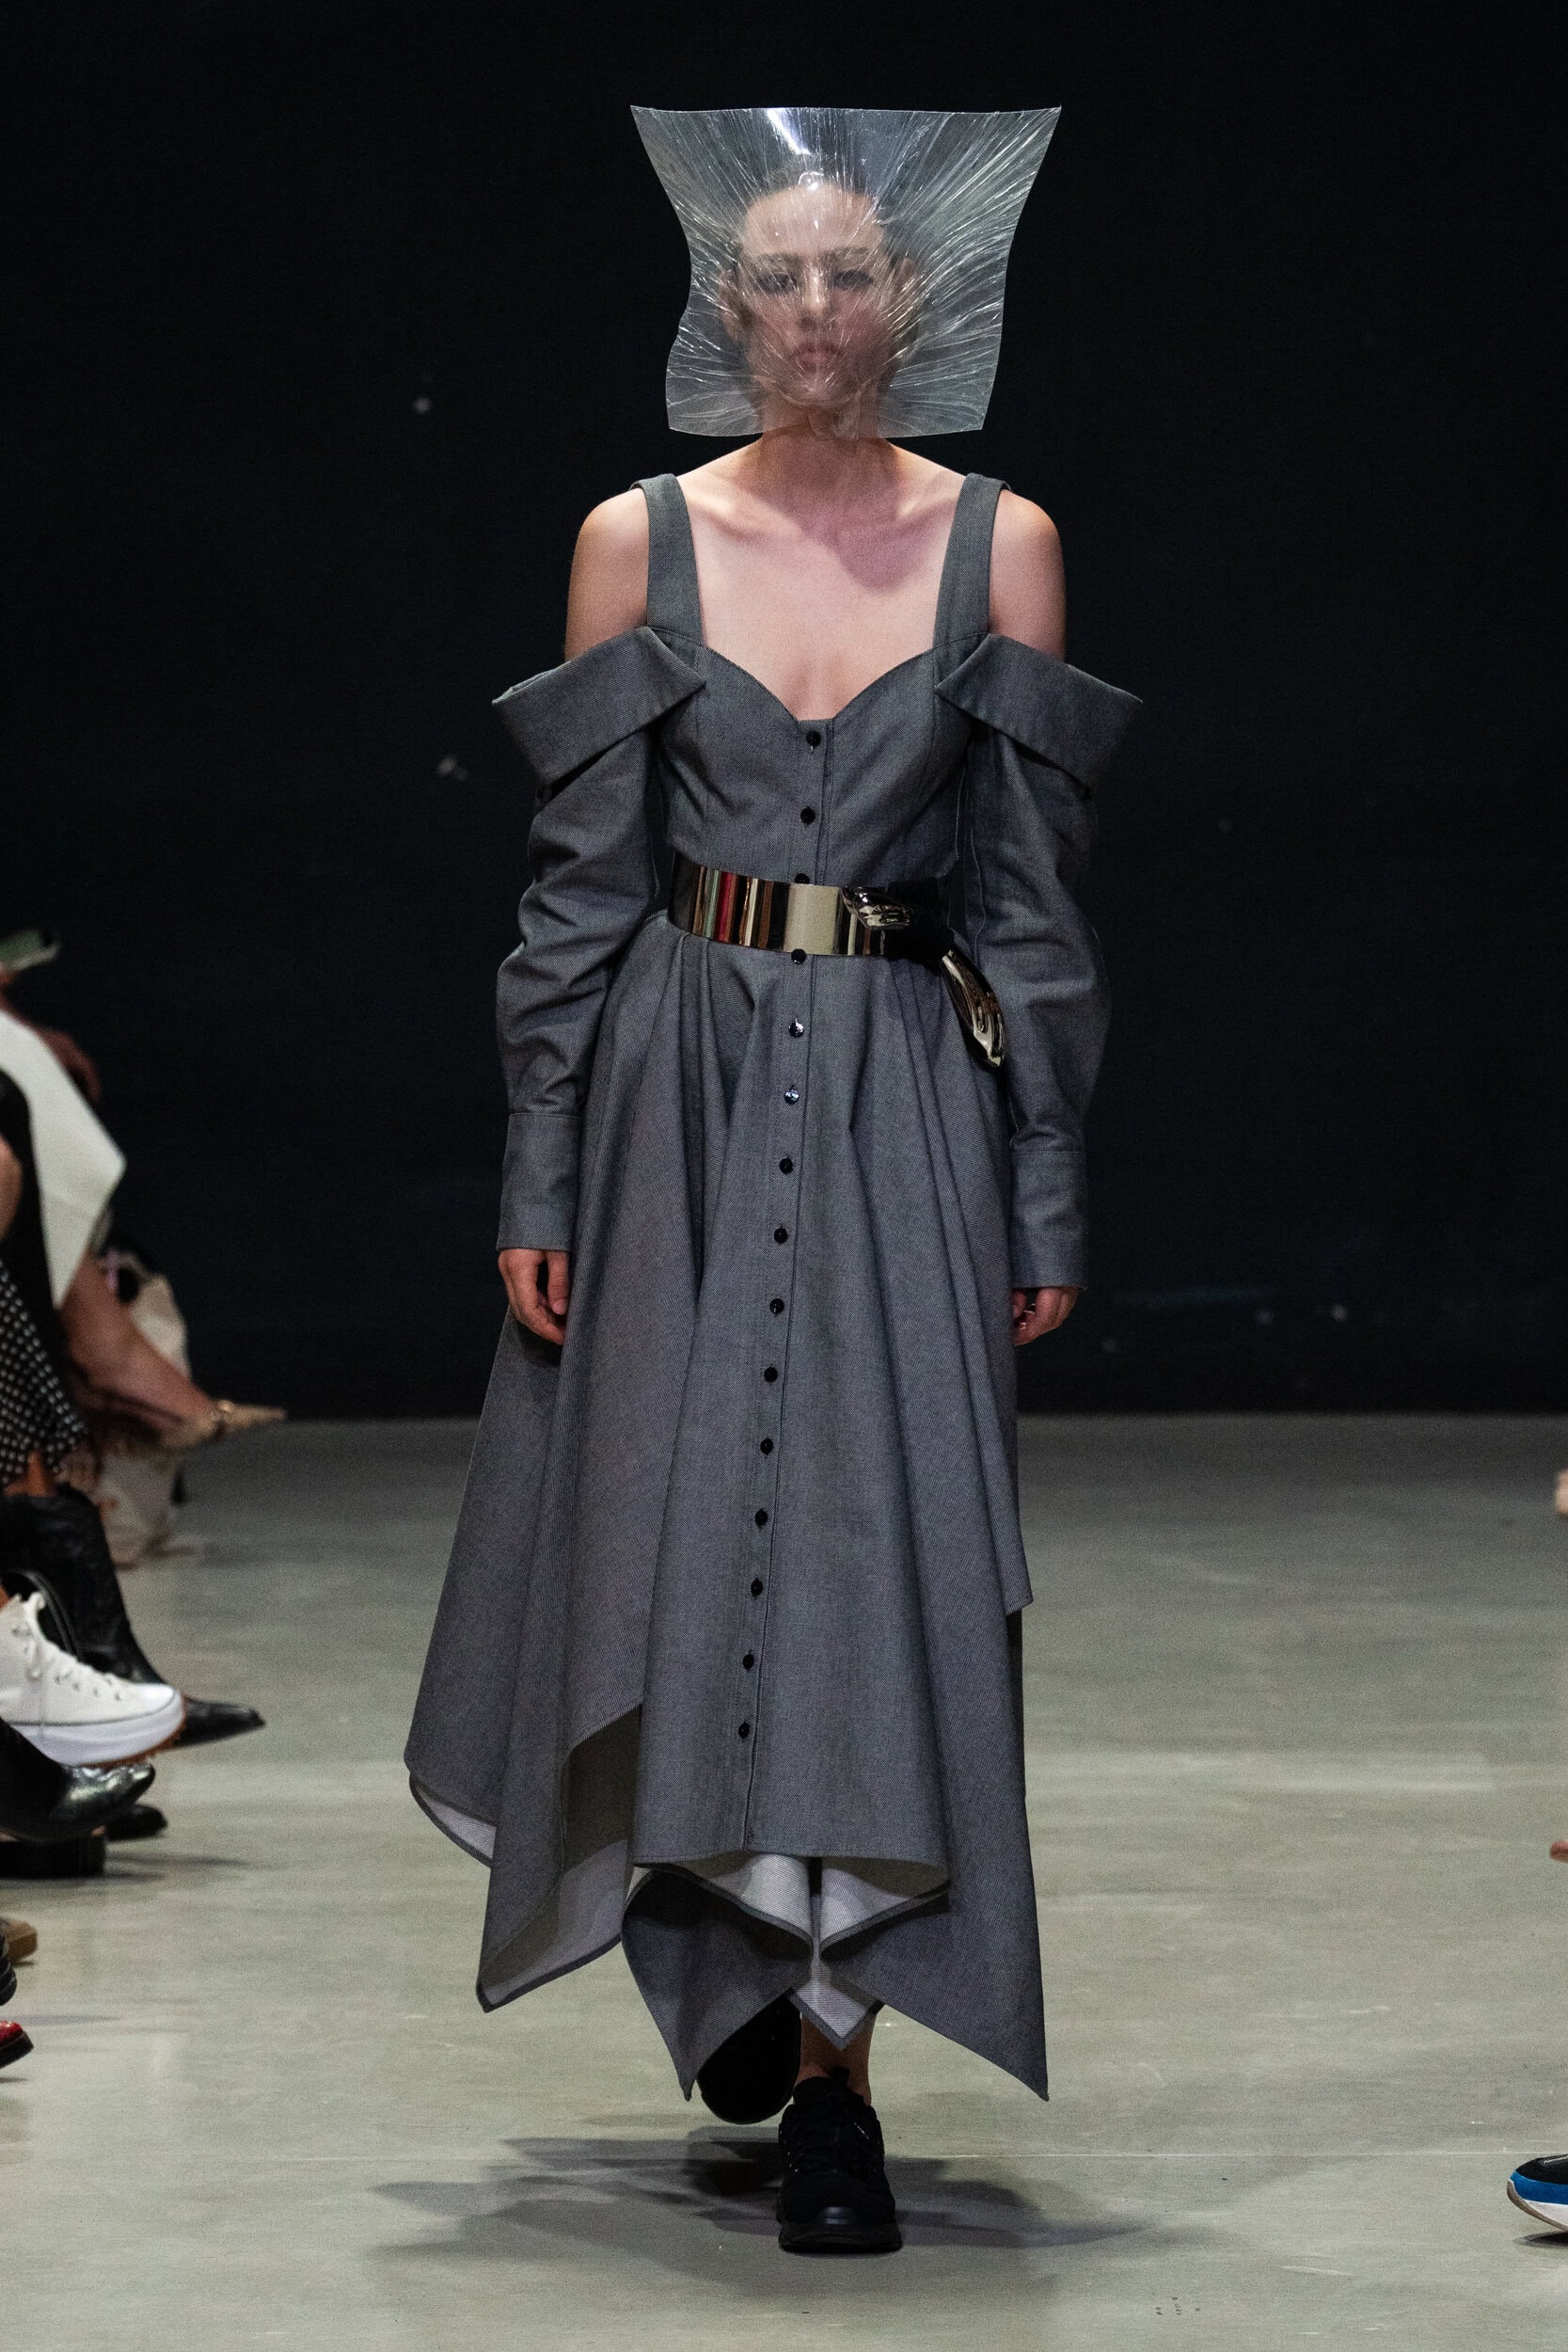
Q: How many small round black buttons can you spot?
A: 15